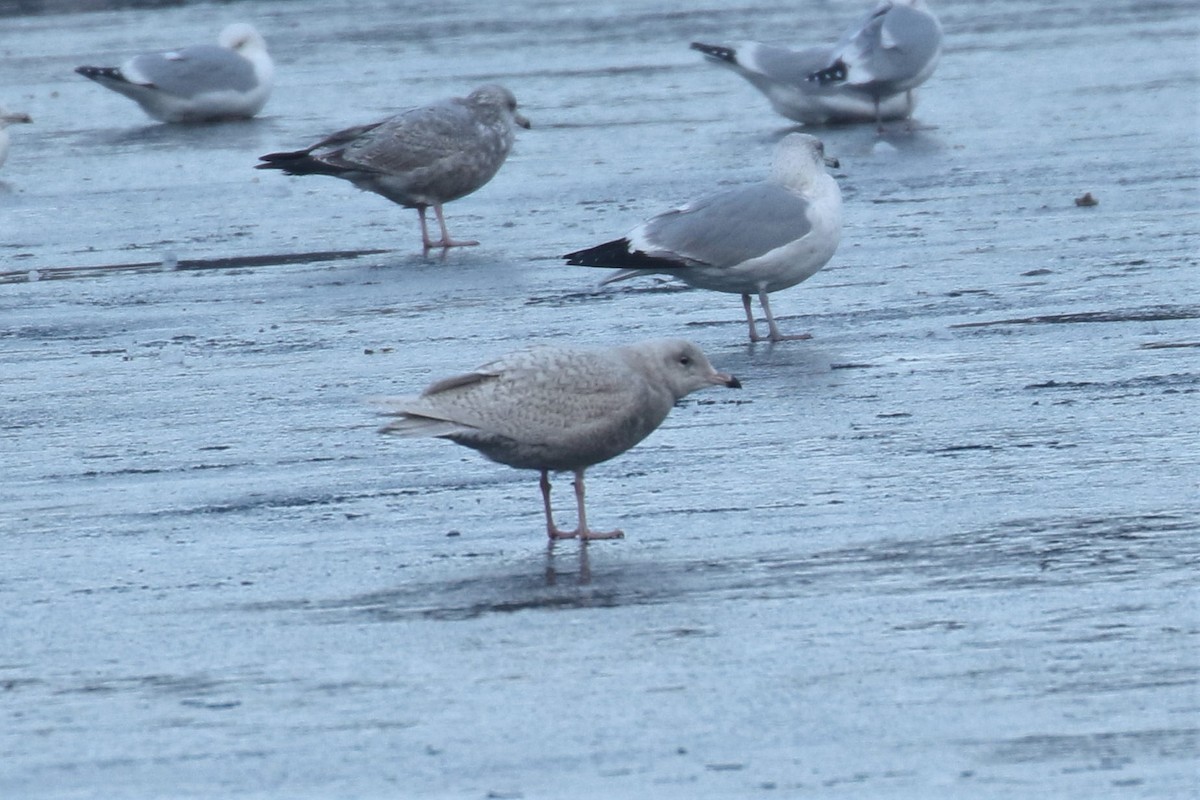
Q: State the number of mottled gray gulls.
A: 2